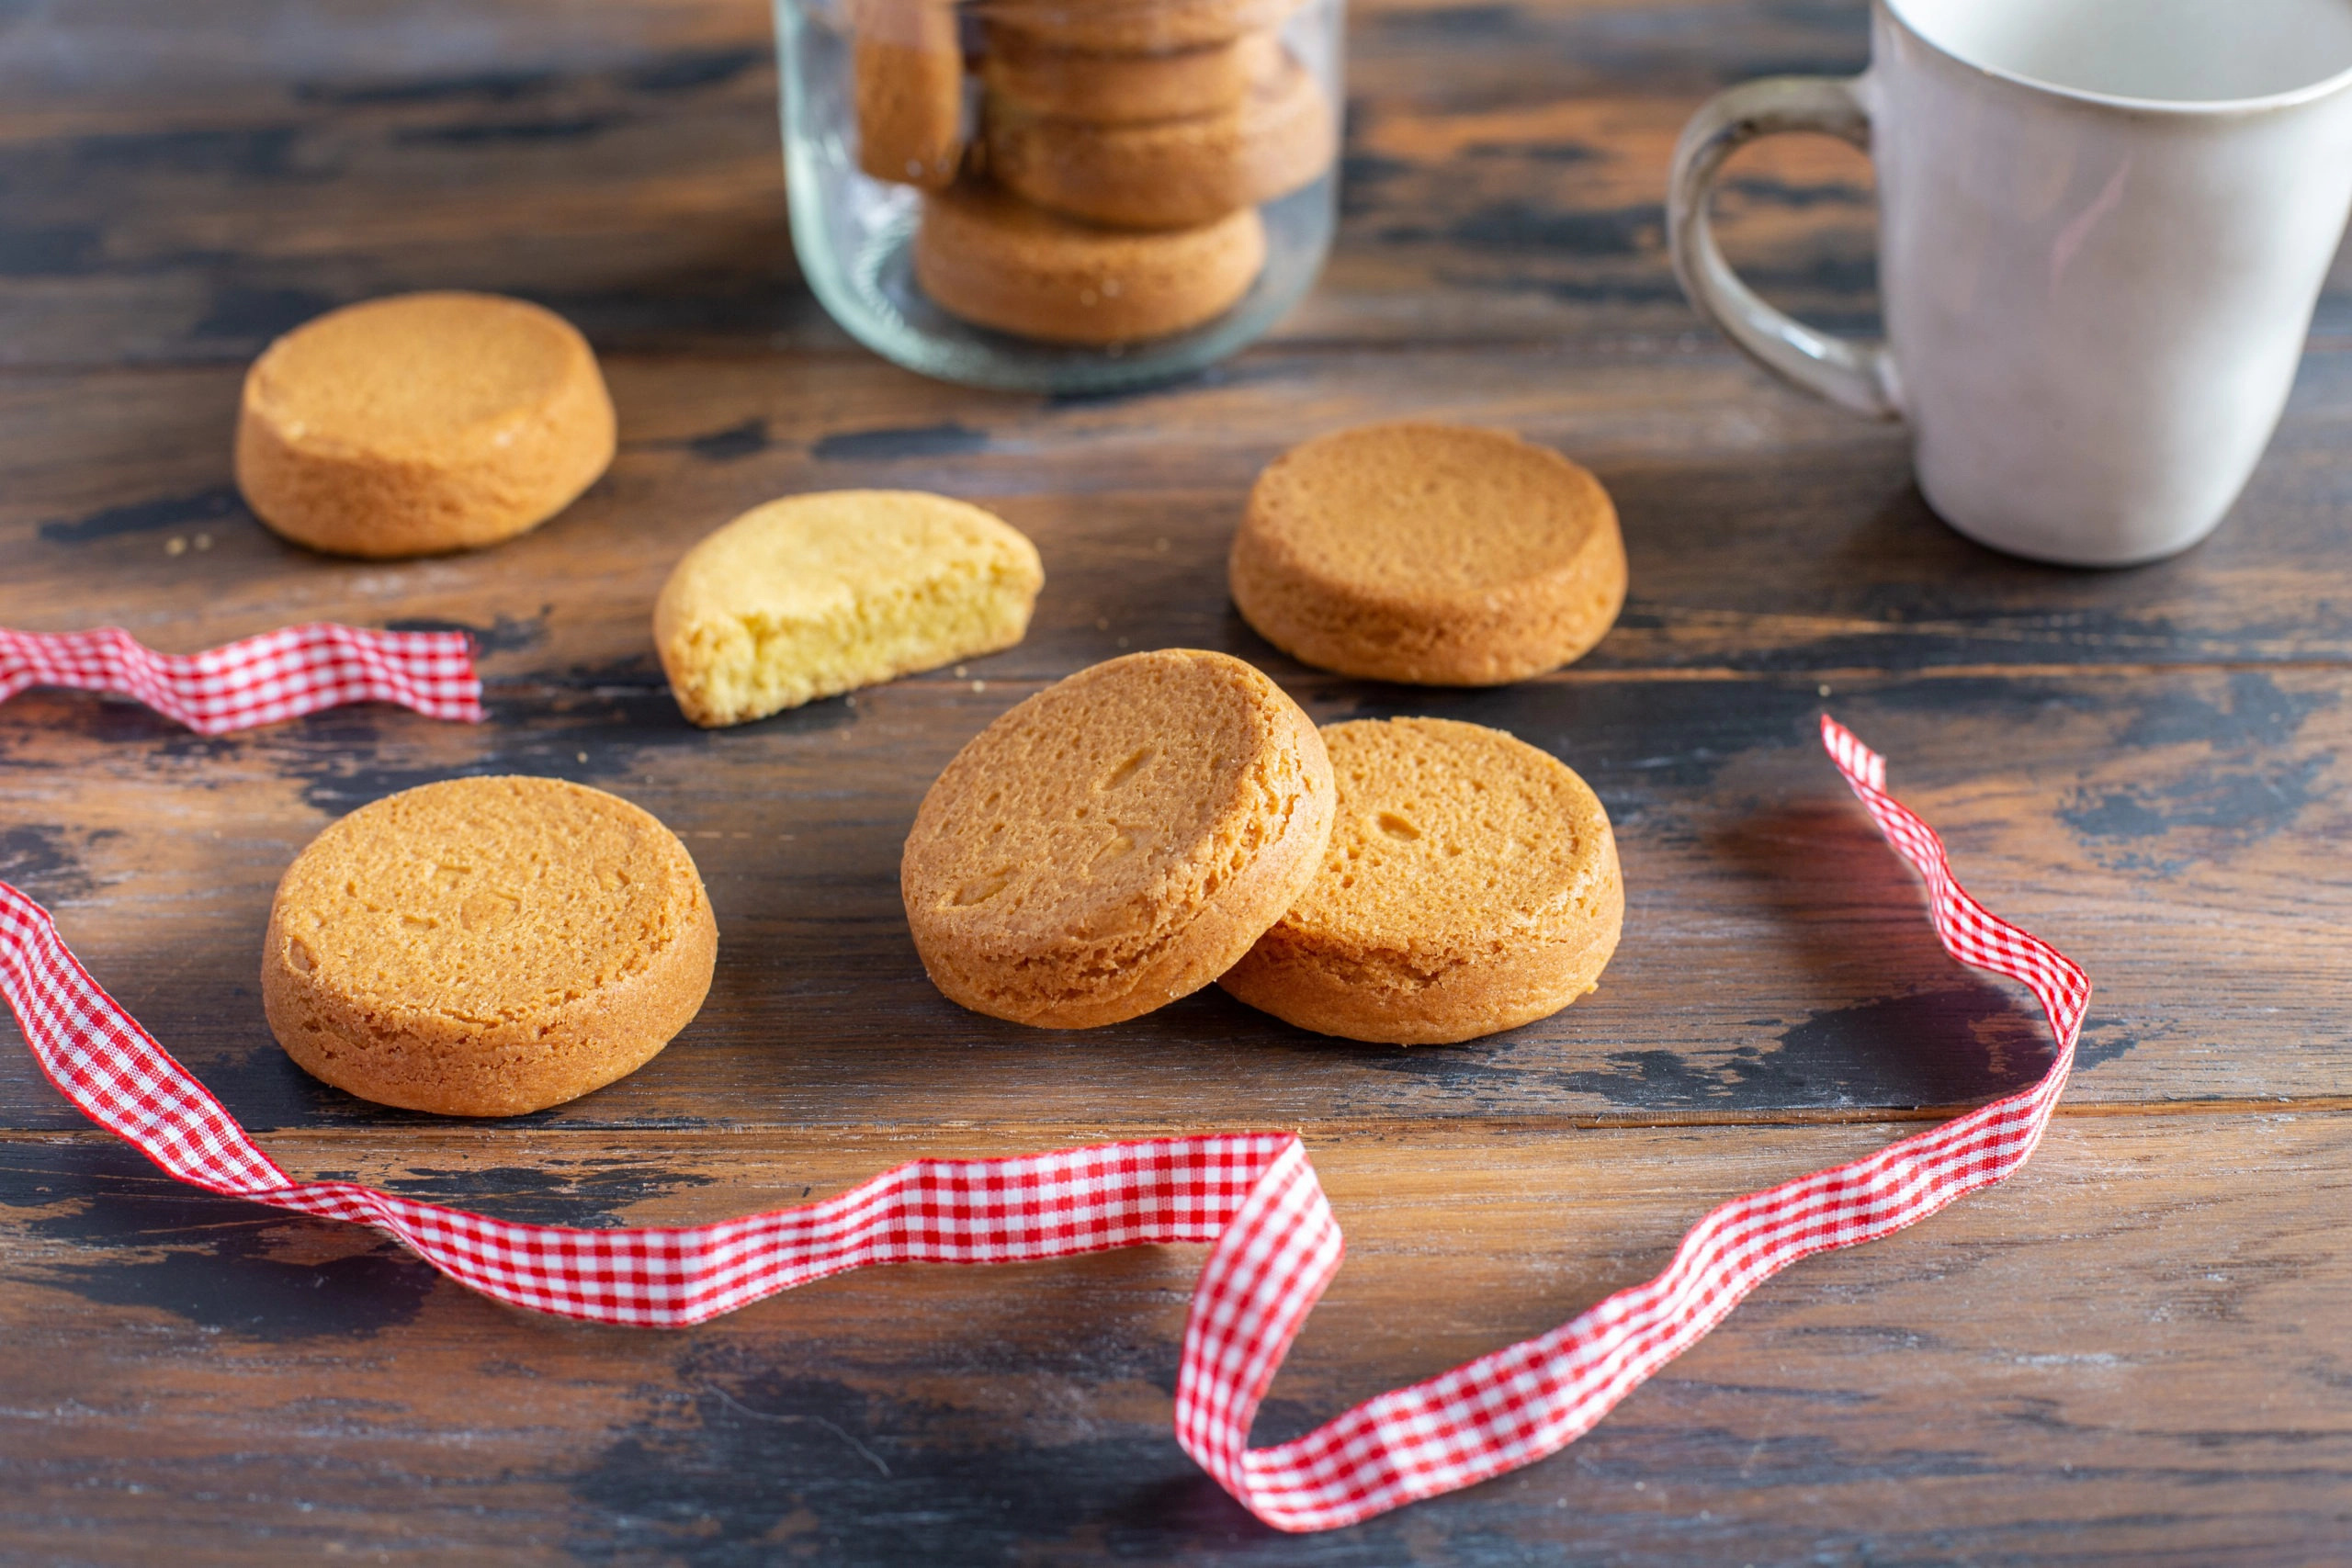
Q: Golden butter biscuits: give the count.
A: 11